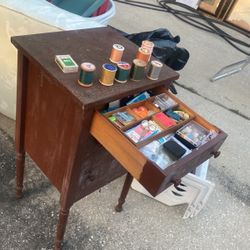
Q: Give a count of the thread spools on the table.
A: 8